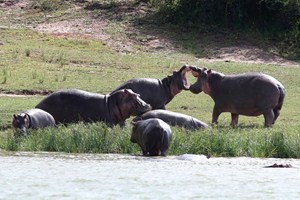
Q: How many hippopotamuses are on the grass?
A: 6